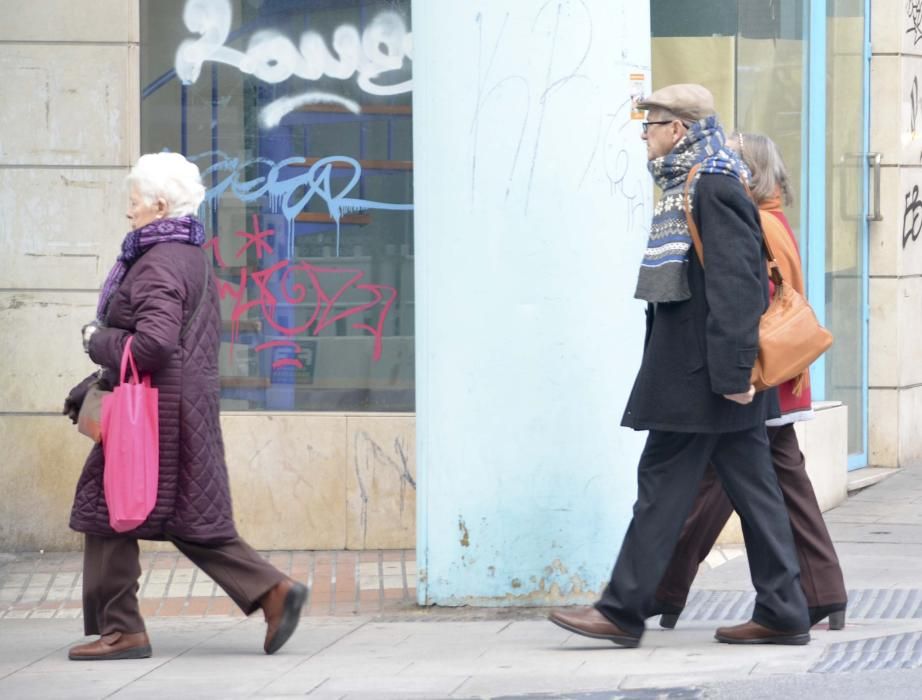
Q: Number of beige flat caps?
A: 1